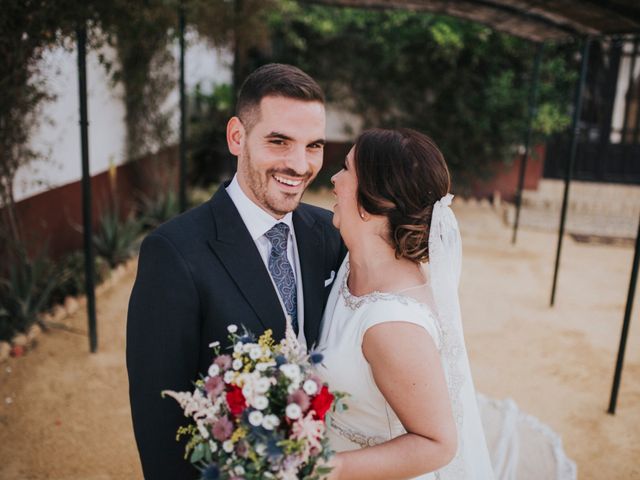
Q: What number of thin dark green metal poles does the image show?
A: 5